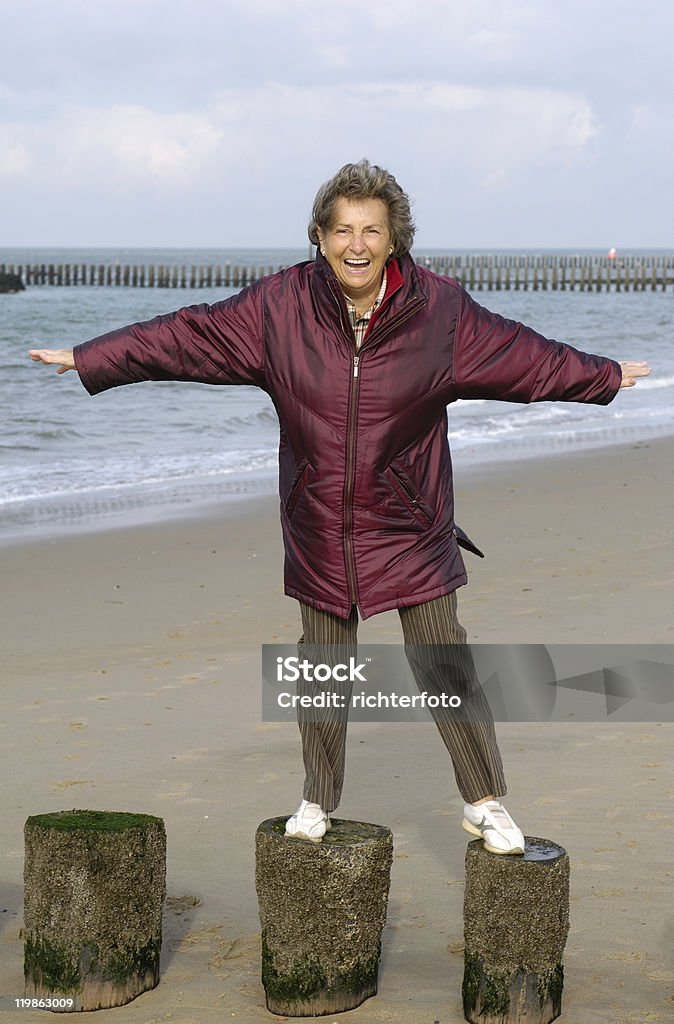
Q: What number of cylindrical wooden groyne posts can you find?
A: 3